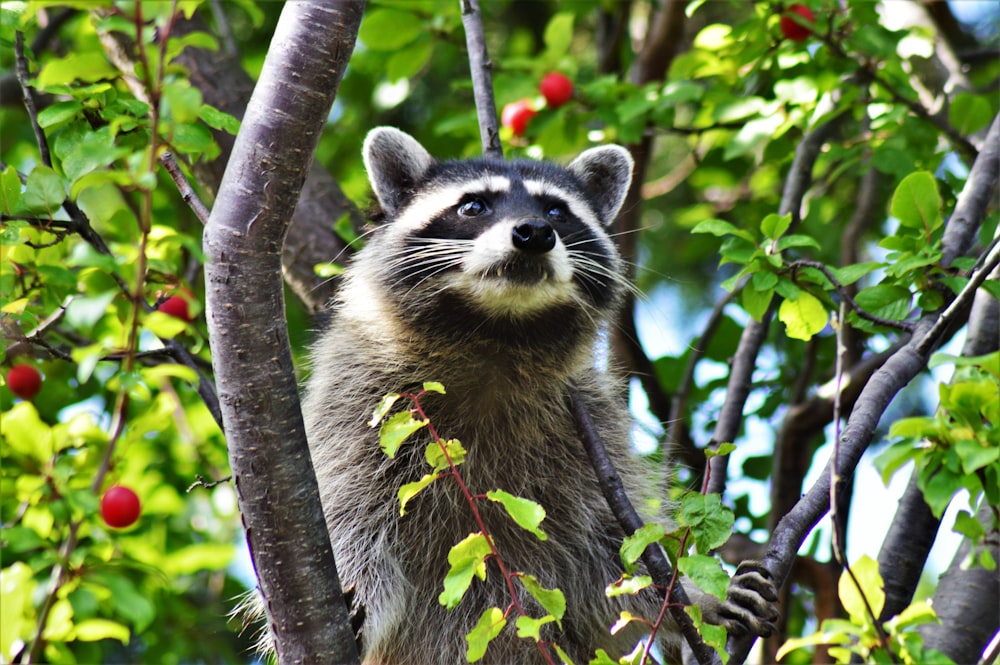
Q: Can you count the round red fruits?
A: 6